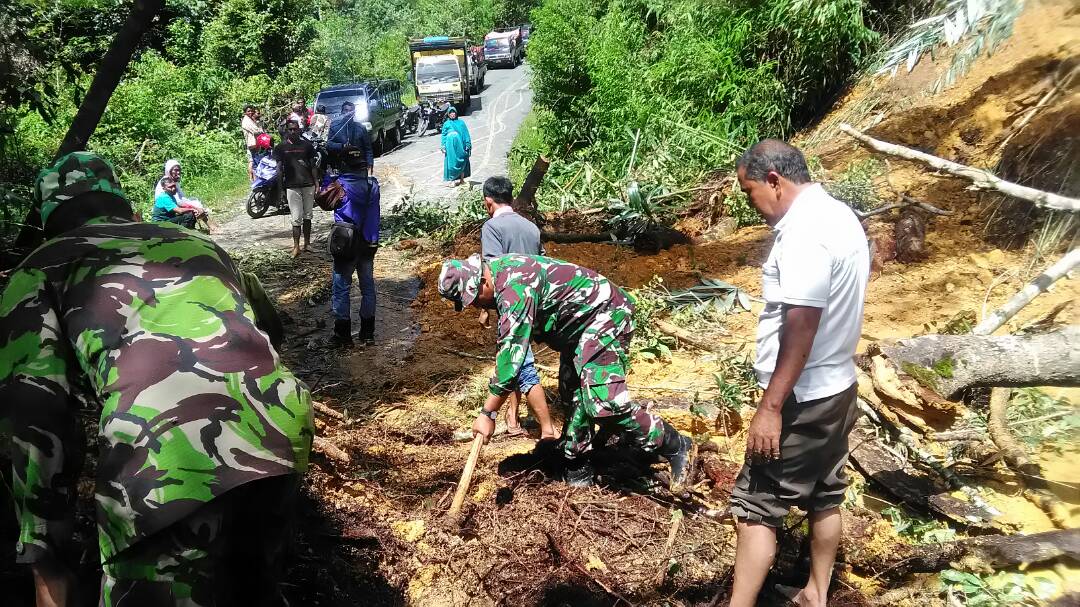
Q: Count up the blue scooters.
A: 1